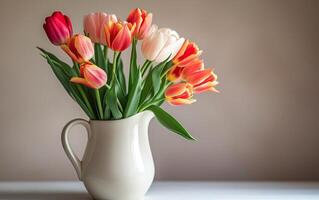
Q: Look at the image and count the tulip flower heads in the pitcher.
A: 11